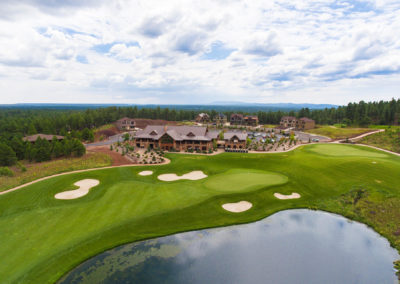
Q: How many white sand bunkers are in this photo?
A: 5